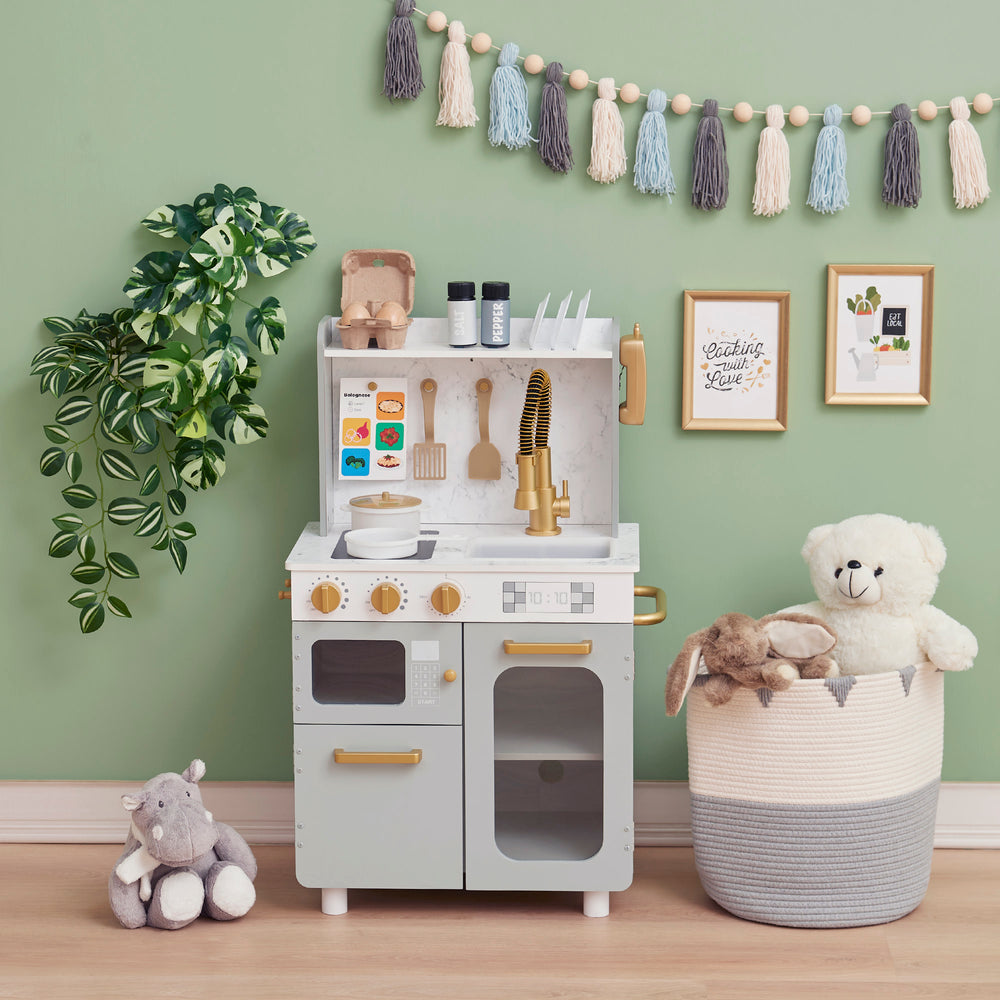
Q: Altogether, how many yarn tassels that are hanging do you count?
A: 11